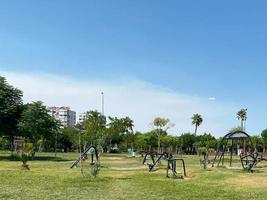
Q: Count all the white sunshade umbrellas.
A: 0